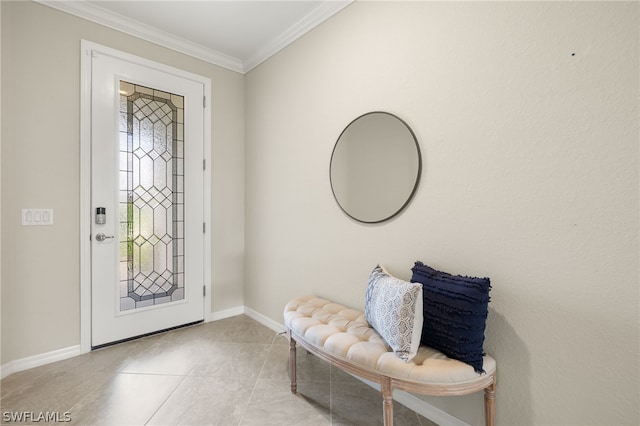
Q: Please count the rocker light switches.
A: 3